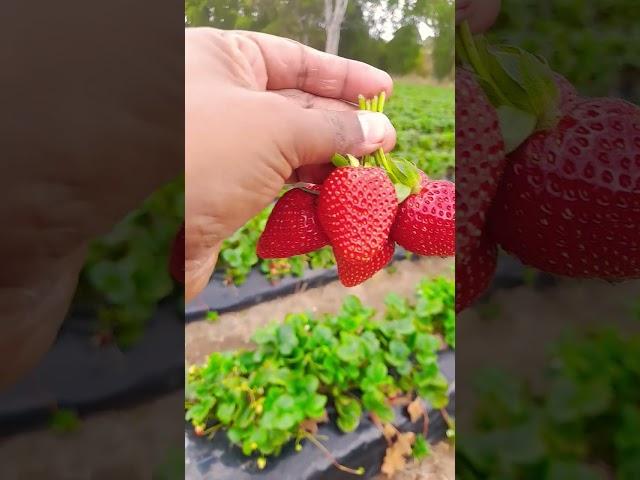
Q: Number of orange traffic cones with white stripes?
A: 0